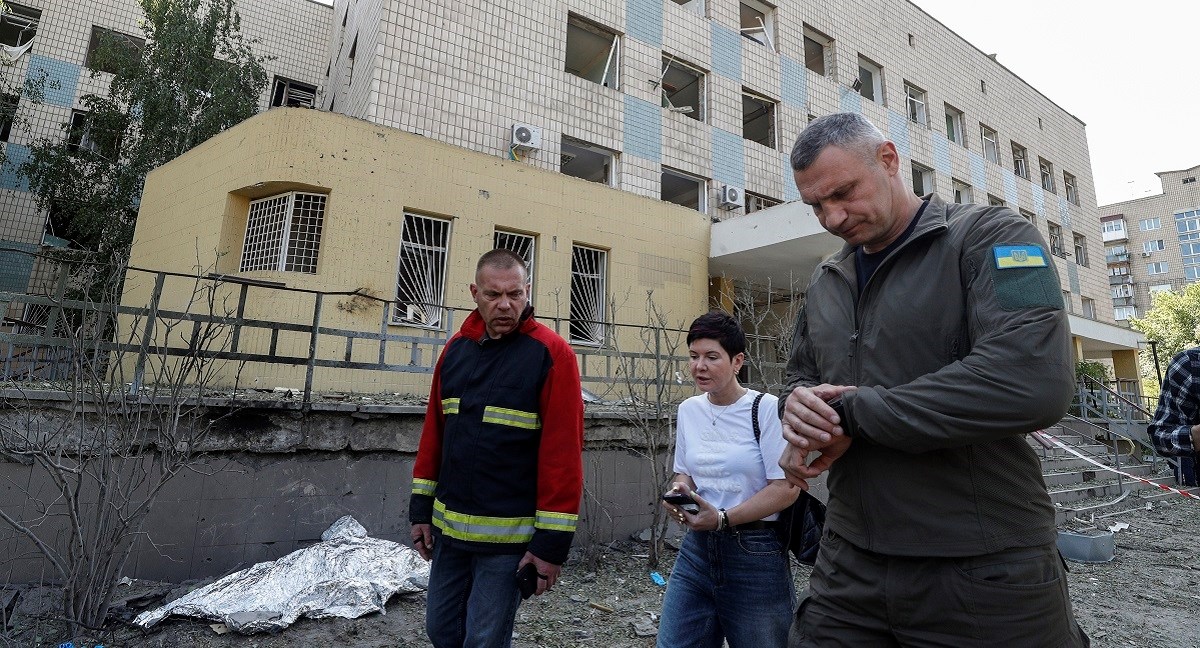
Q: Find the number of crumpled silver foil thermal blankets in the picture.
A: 1